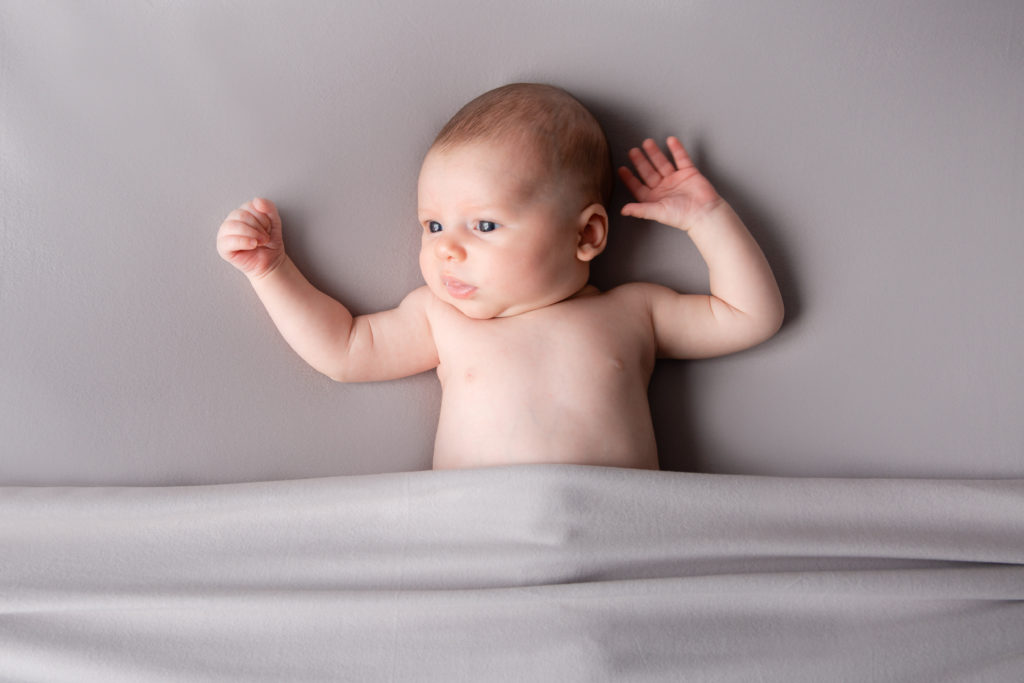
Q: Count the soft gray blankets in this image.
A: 1